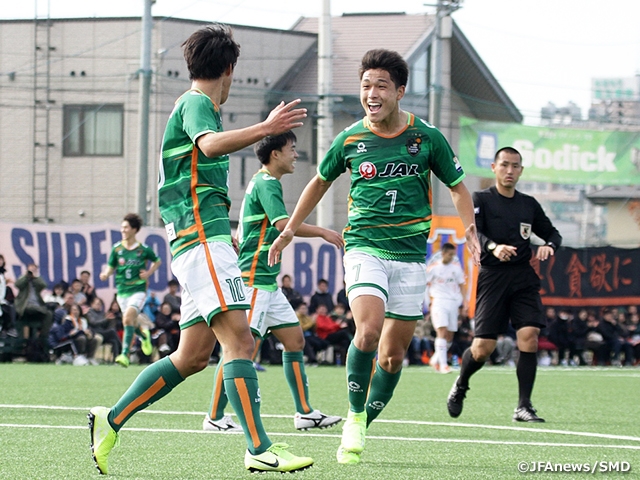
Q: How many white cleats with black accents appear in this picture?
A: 2